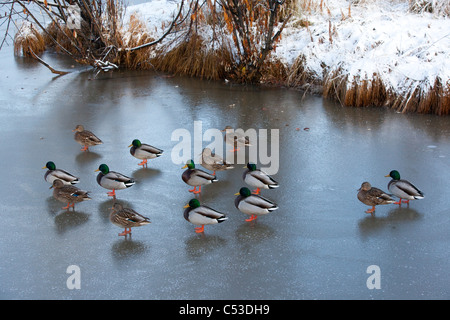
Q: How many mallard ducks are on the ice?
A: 14